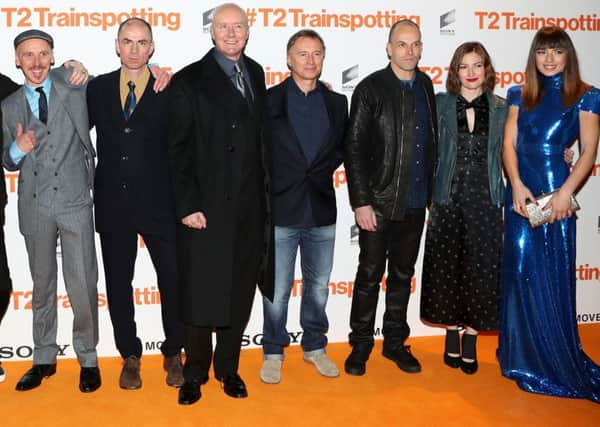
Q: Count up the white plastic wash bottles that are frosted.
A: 0